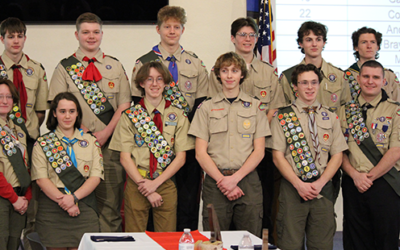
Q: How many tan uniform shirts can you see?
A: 12